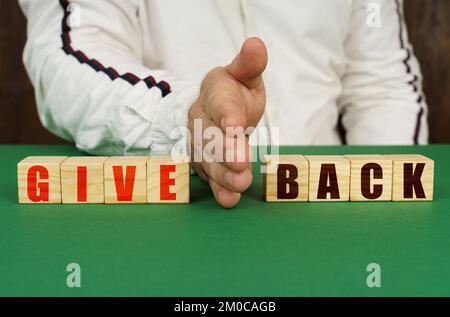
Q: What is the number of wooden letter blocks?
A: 8